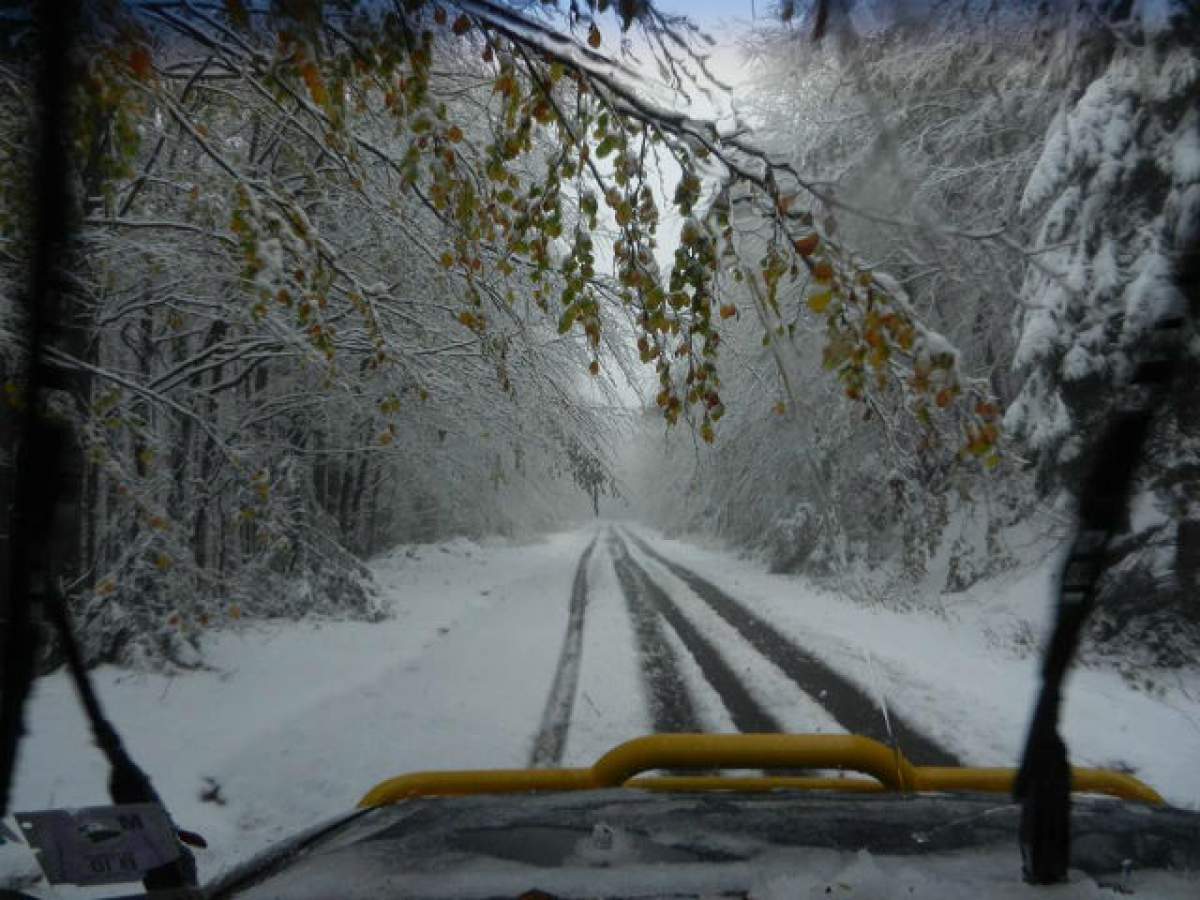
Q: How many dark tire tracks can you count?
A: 4